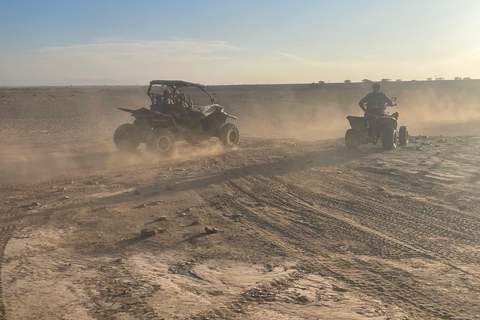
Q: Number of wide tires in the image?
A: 6